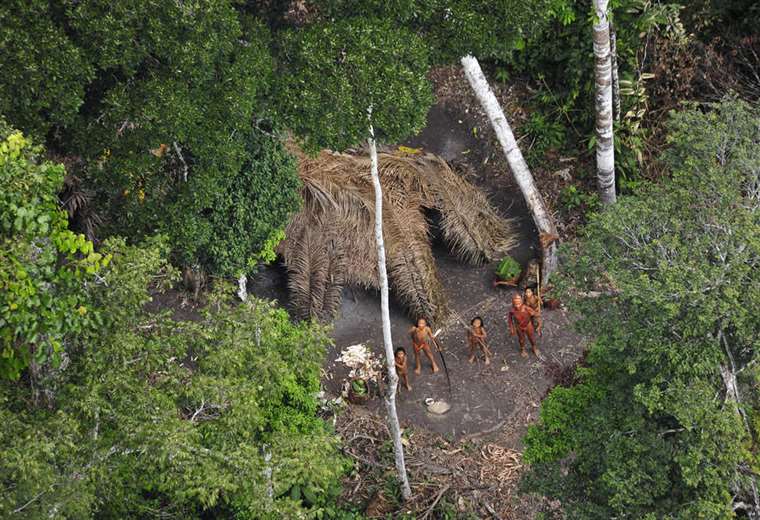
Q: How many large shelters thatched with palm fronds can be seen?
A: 1